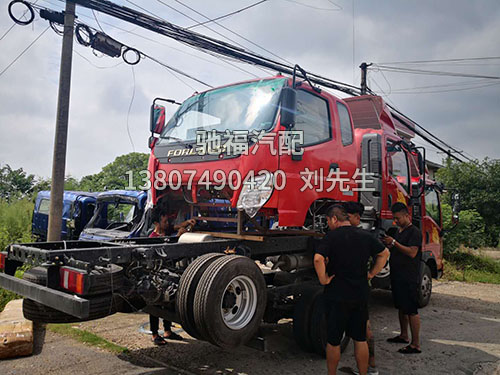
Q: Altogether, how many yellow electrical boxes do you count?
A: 0